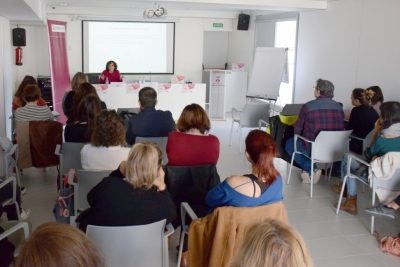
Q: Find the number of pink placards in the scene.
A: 6